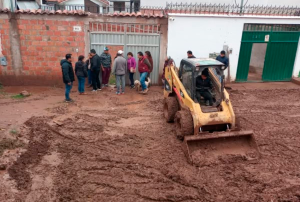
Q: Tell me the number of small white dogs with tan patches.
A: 1